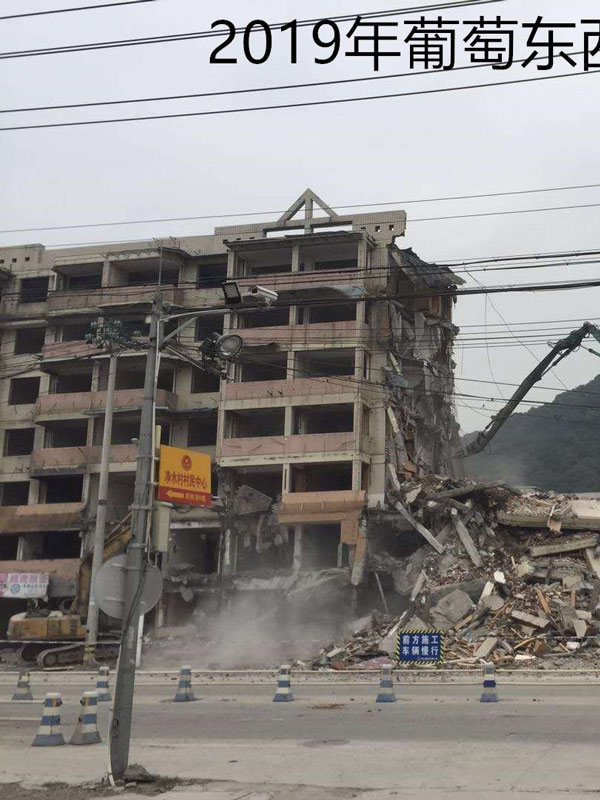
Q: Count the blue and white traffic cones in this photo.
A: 8